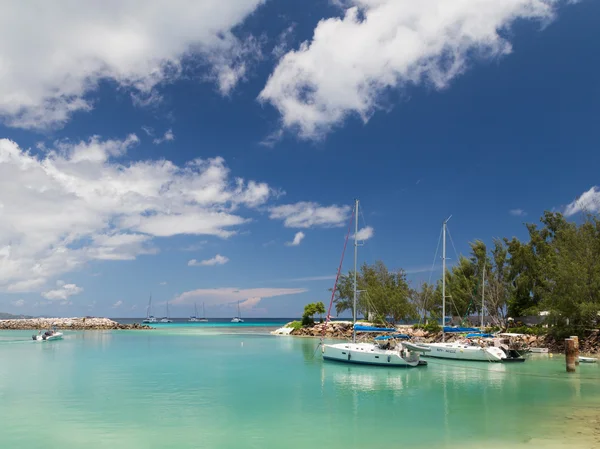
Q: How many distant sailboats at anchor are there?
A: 5